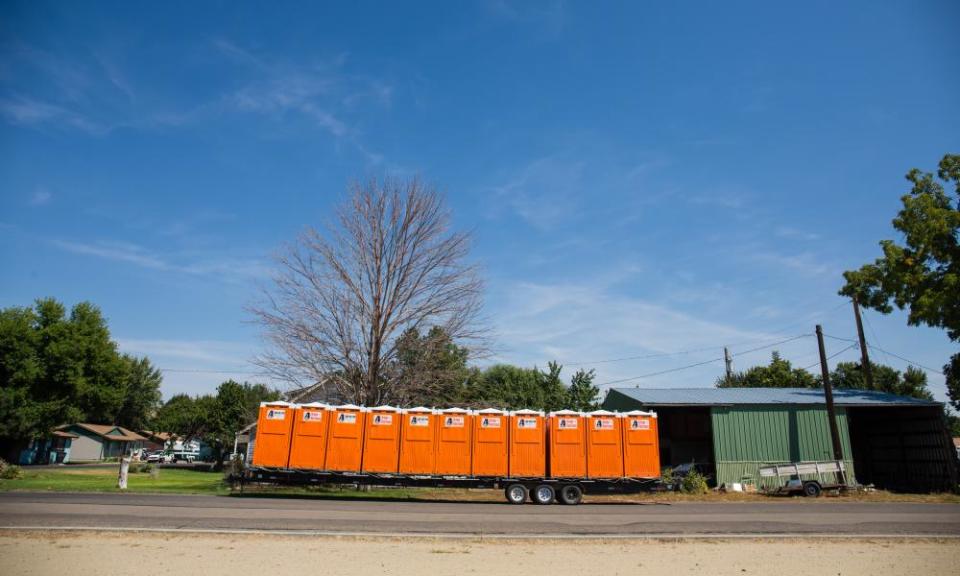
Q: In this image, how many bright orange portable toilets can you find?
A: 11